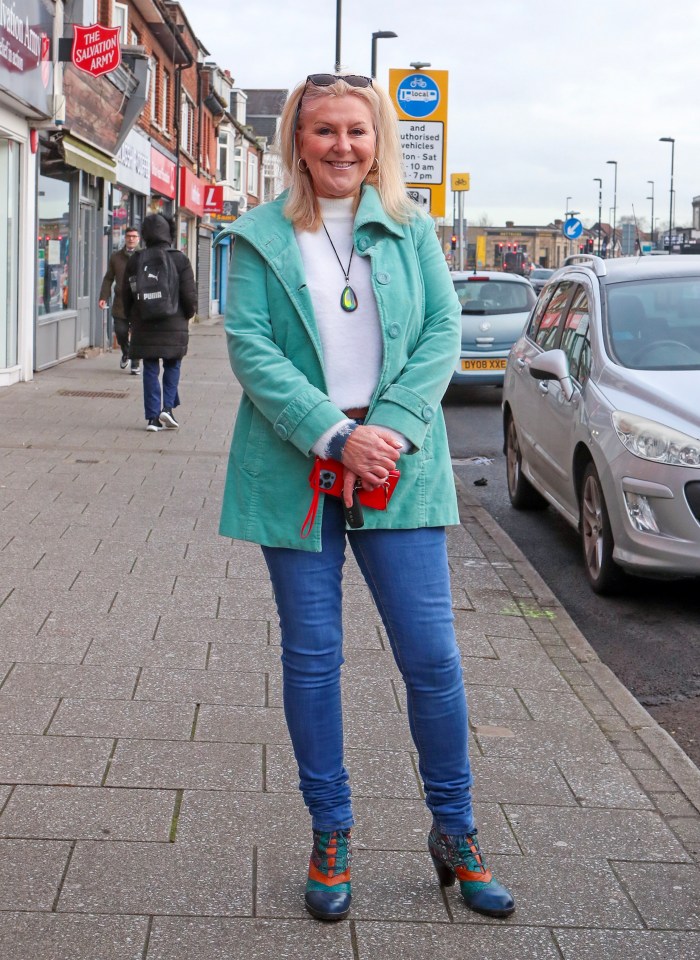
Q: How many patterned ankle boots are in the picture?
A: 2